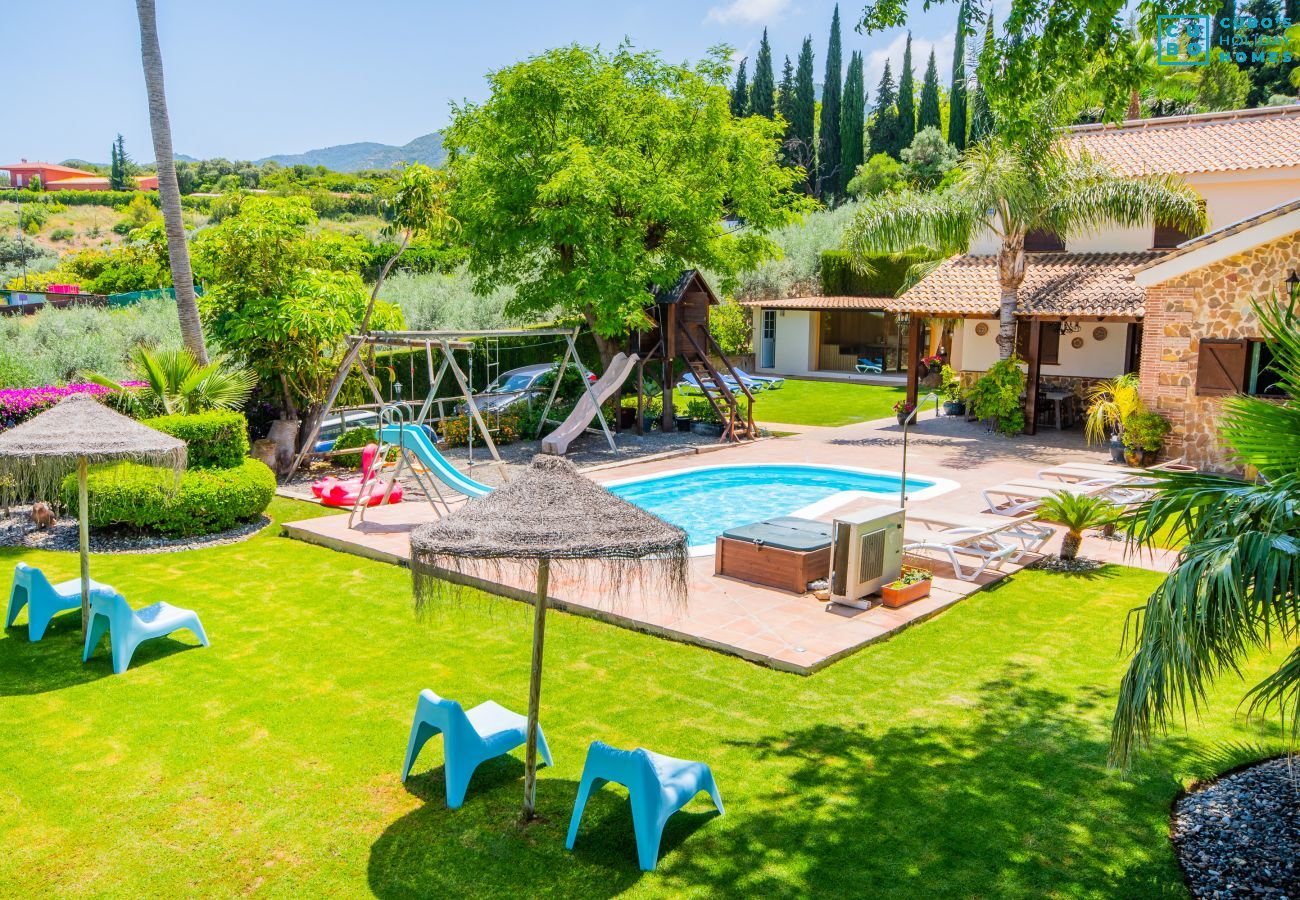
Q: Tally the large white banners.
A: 0